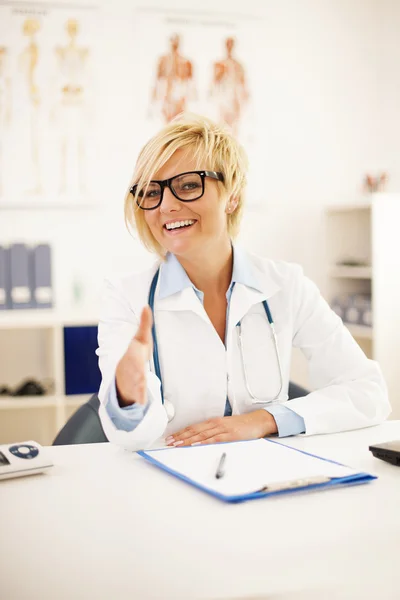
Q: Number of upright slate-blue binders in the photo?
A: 3